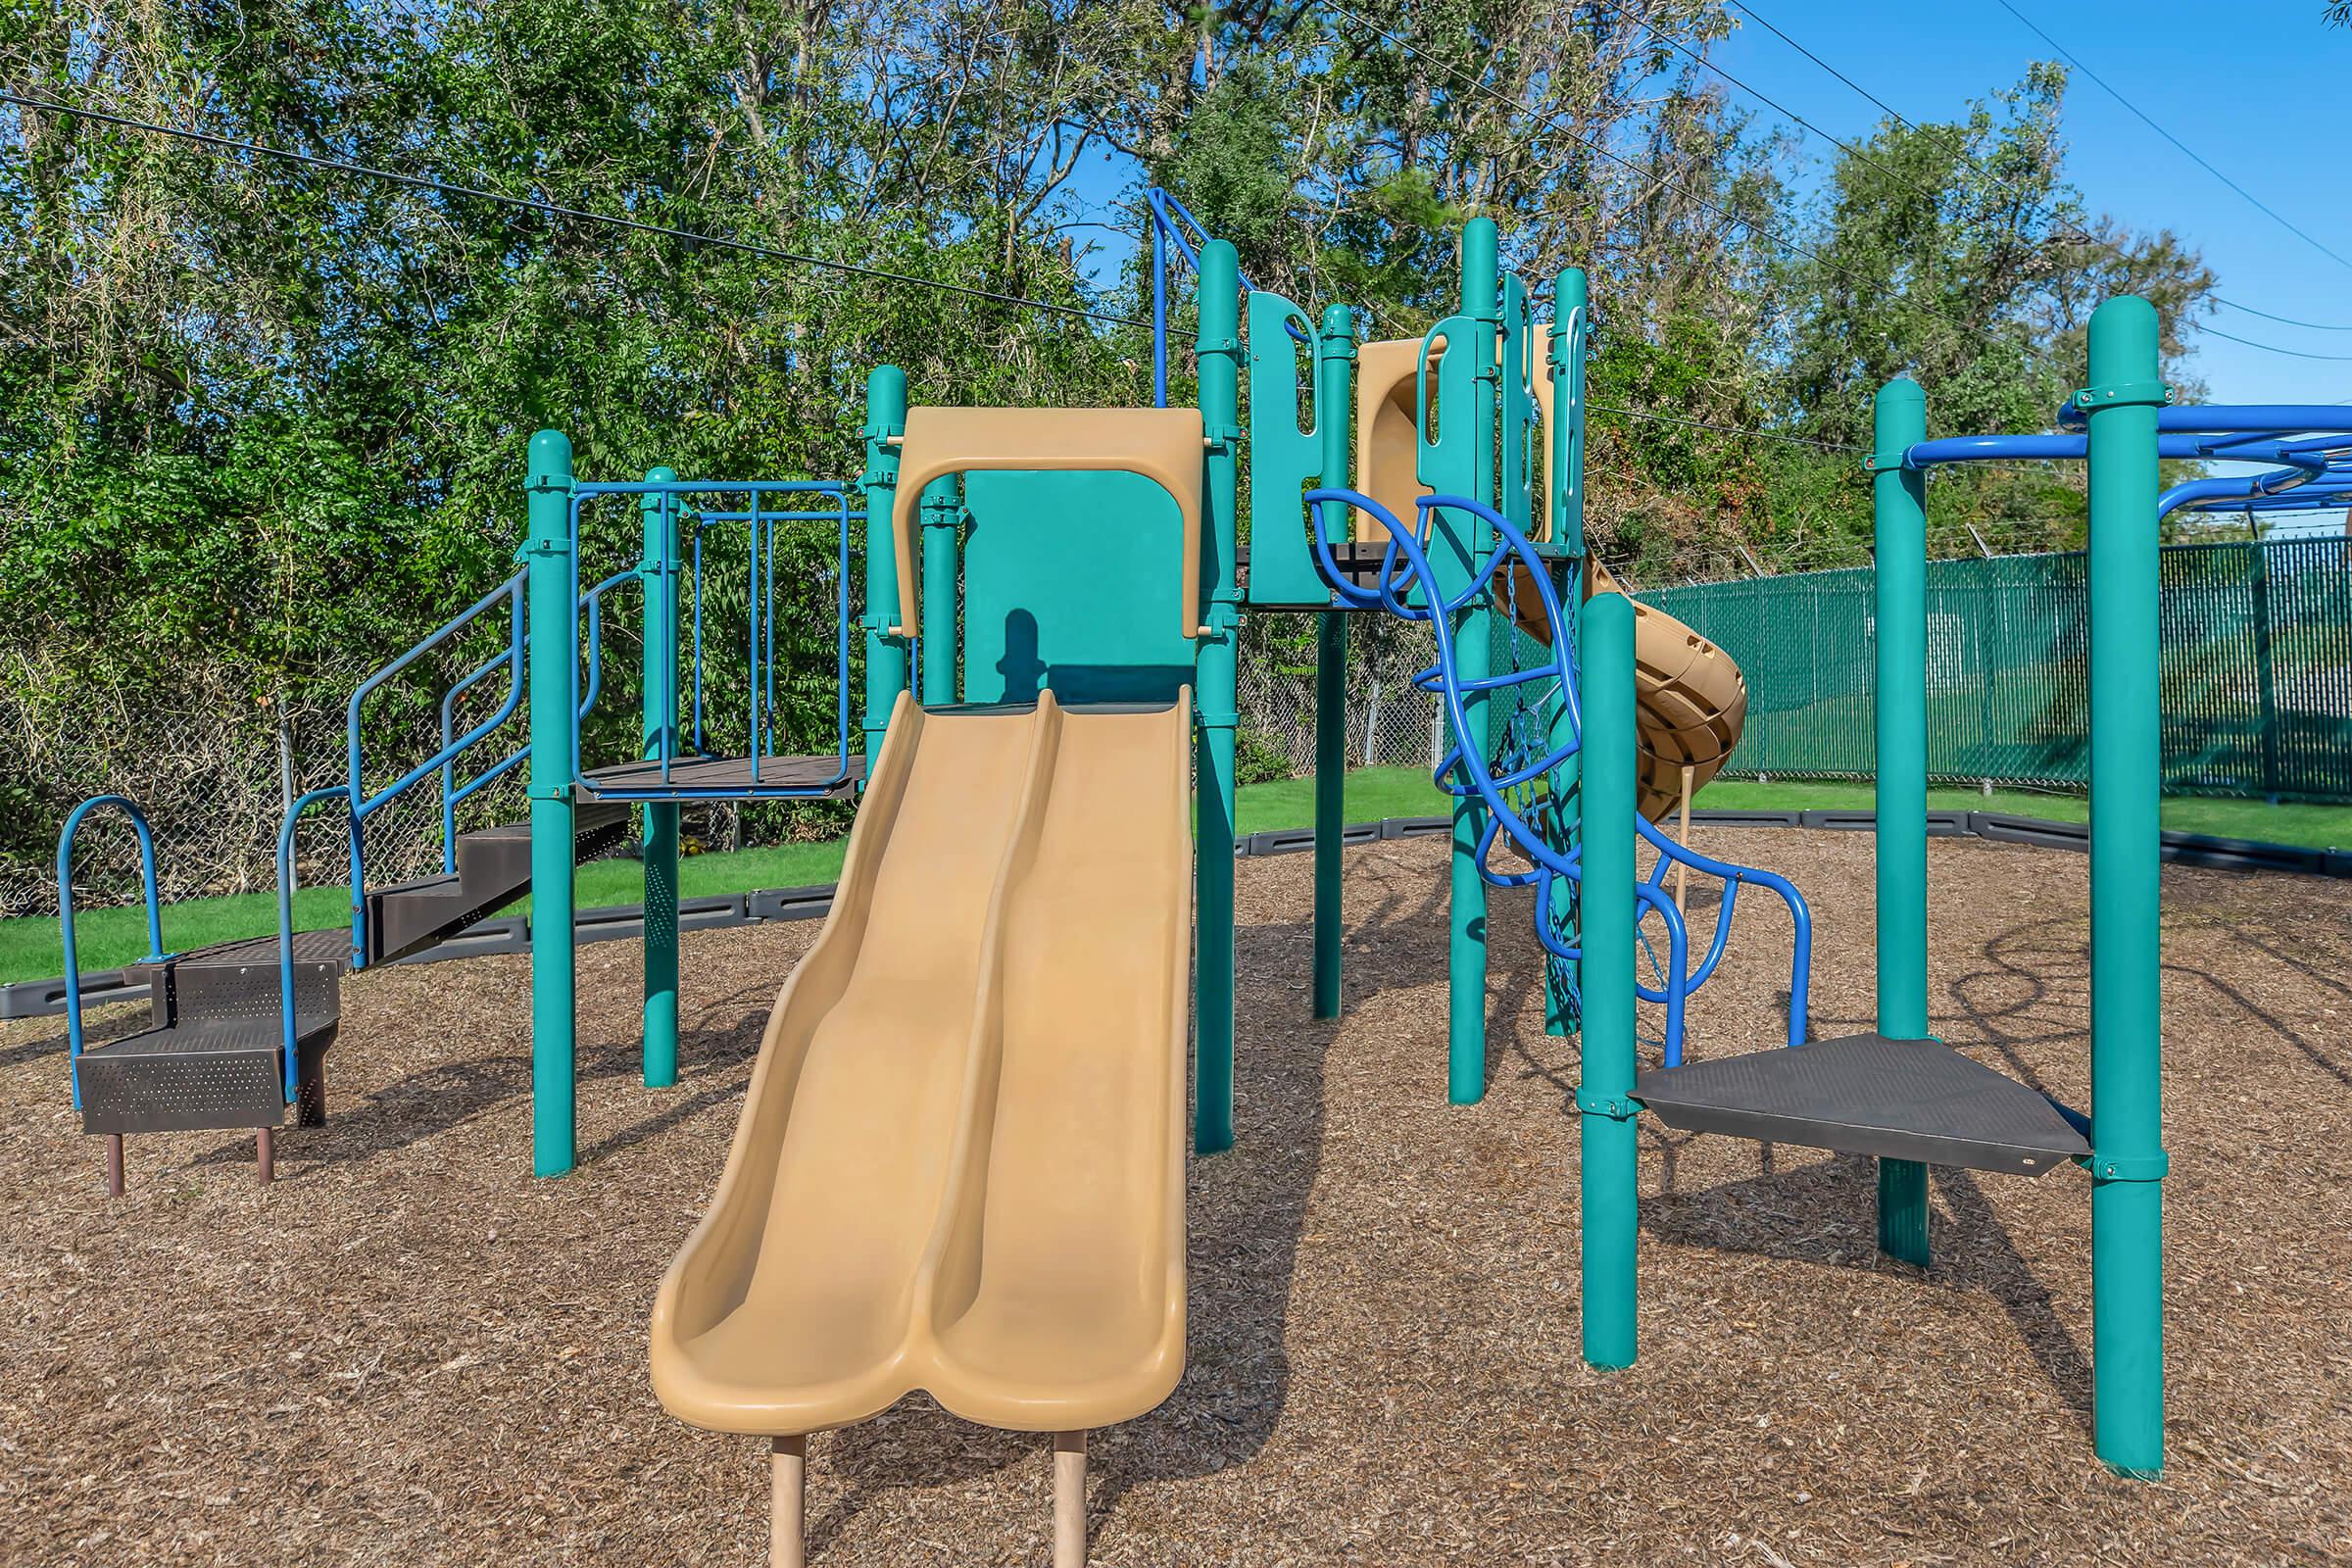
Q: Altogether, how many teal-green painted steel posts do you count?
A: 11